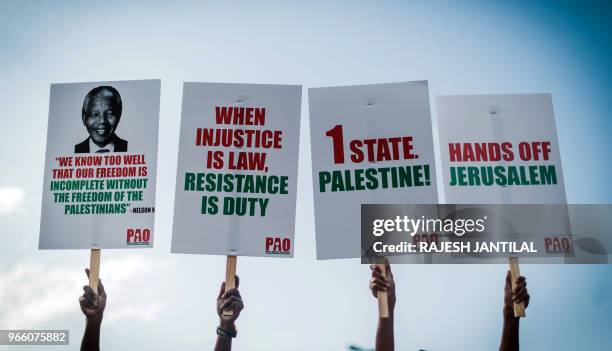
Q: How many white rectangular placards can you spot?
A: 4